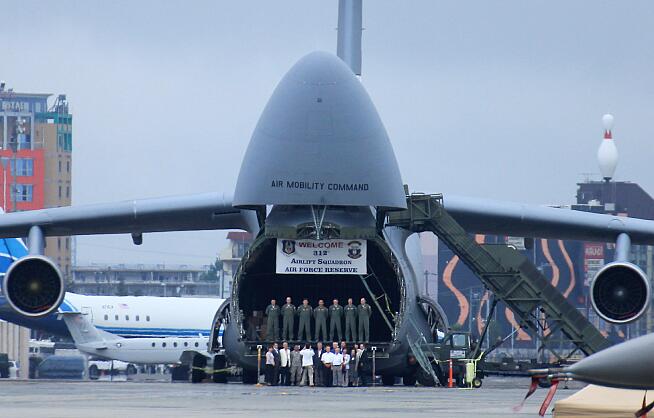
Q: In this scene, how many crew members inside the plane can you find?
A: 7